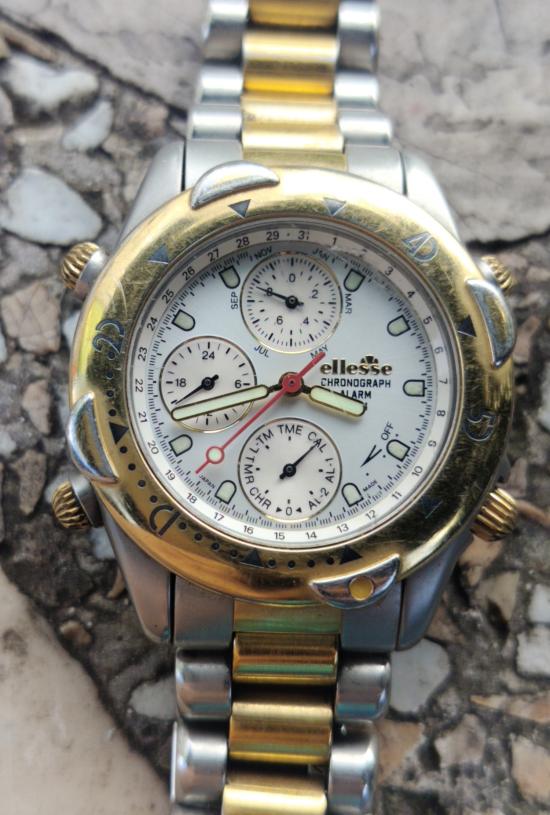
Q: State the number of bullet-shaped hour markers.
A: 9